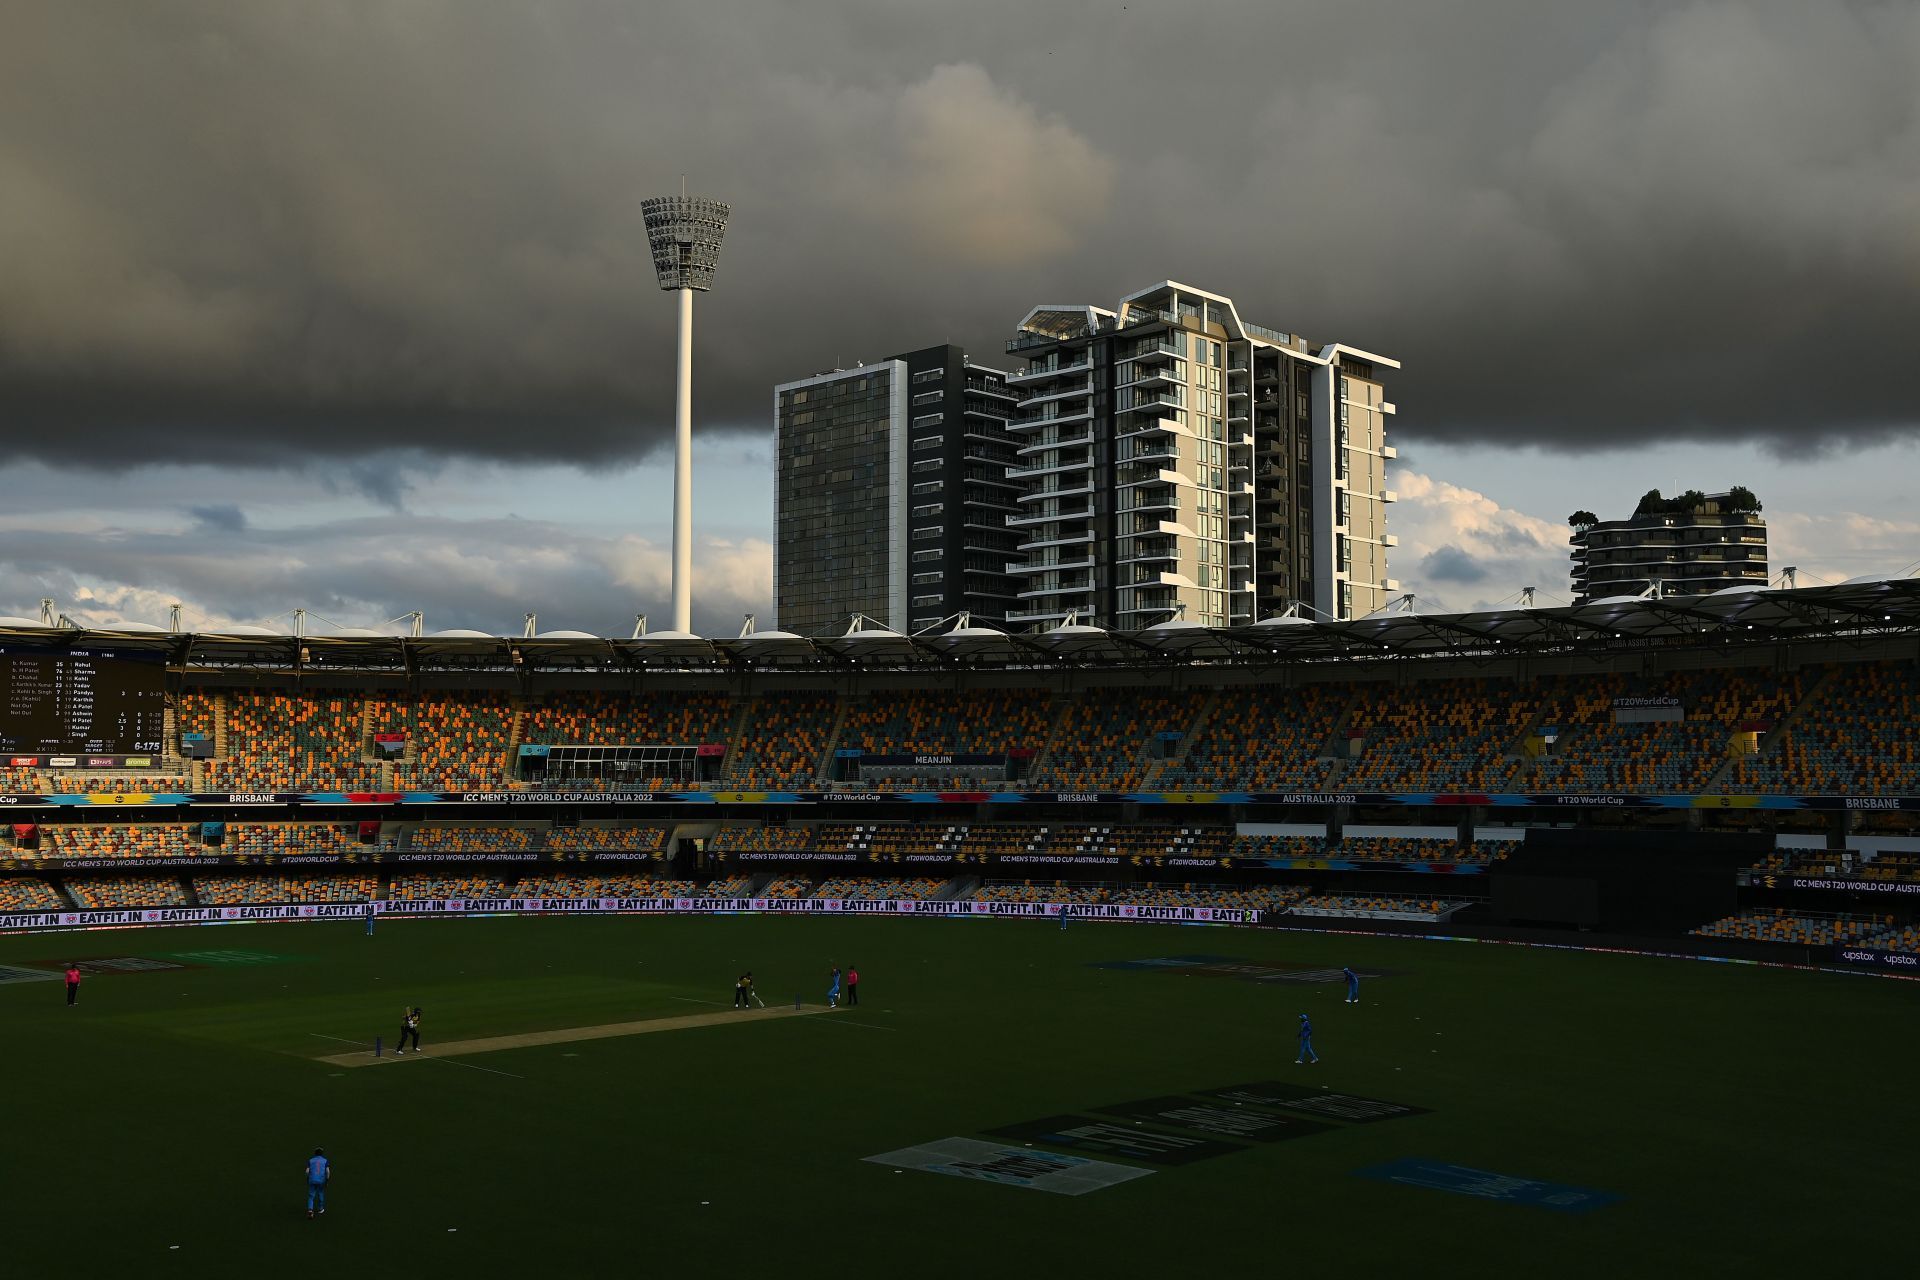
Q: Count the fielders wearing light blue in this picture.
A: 6